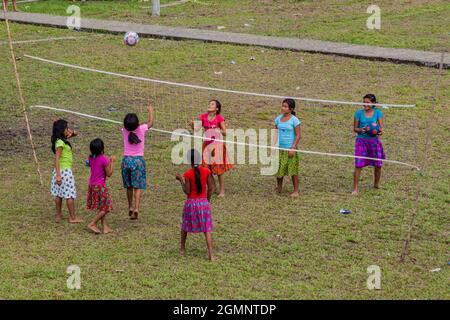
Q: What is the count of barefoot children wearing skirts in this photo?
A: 7